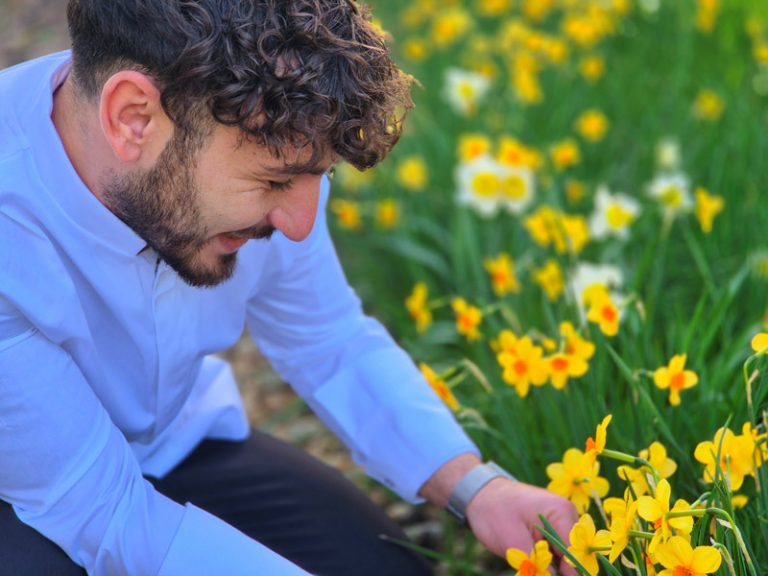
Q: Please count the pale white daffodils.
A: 6